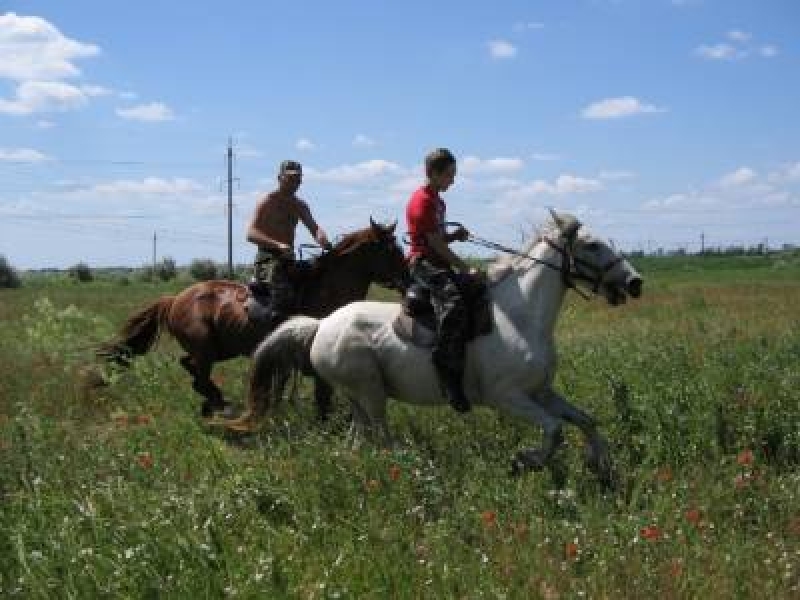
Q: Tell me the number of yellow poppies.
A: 0